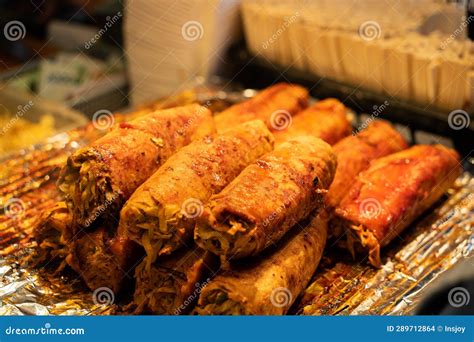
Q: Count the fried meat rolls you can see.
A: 11